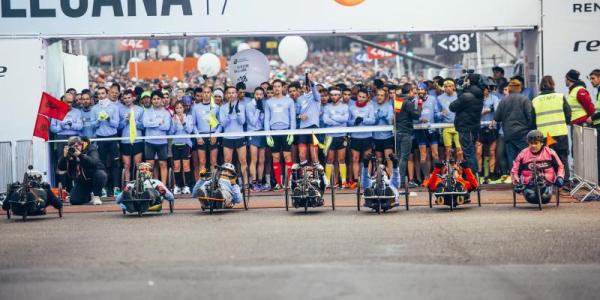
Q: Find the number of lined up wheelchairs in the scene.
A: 7